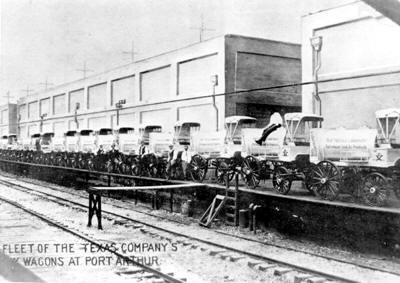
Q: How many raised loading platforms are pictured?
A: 1